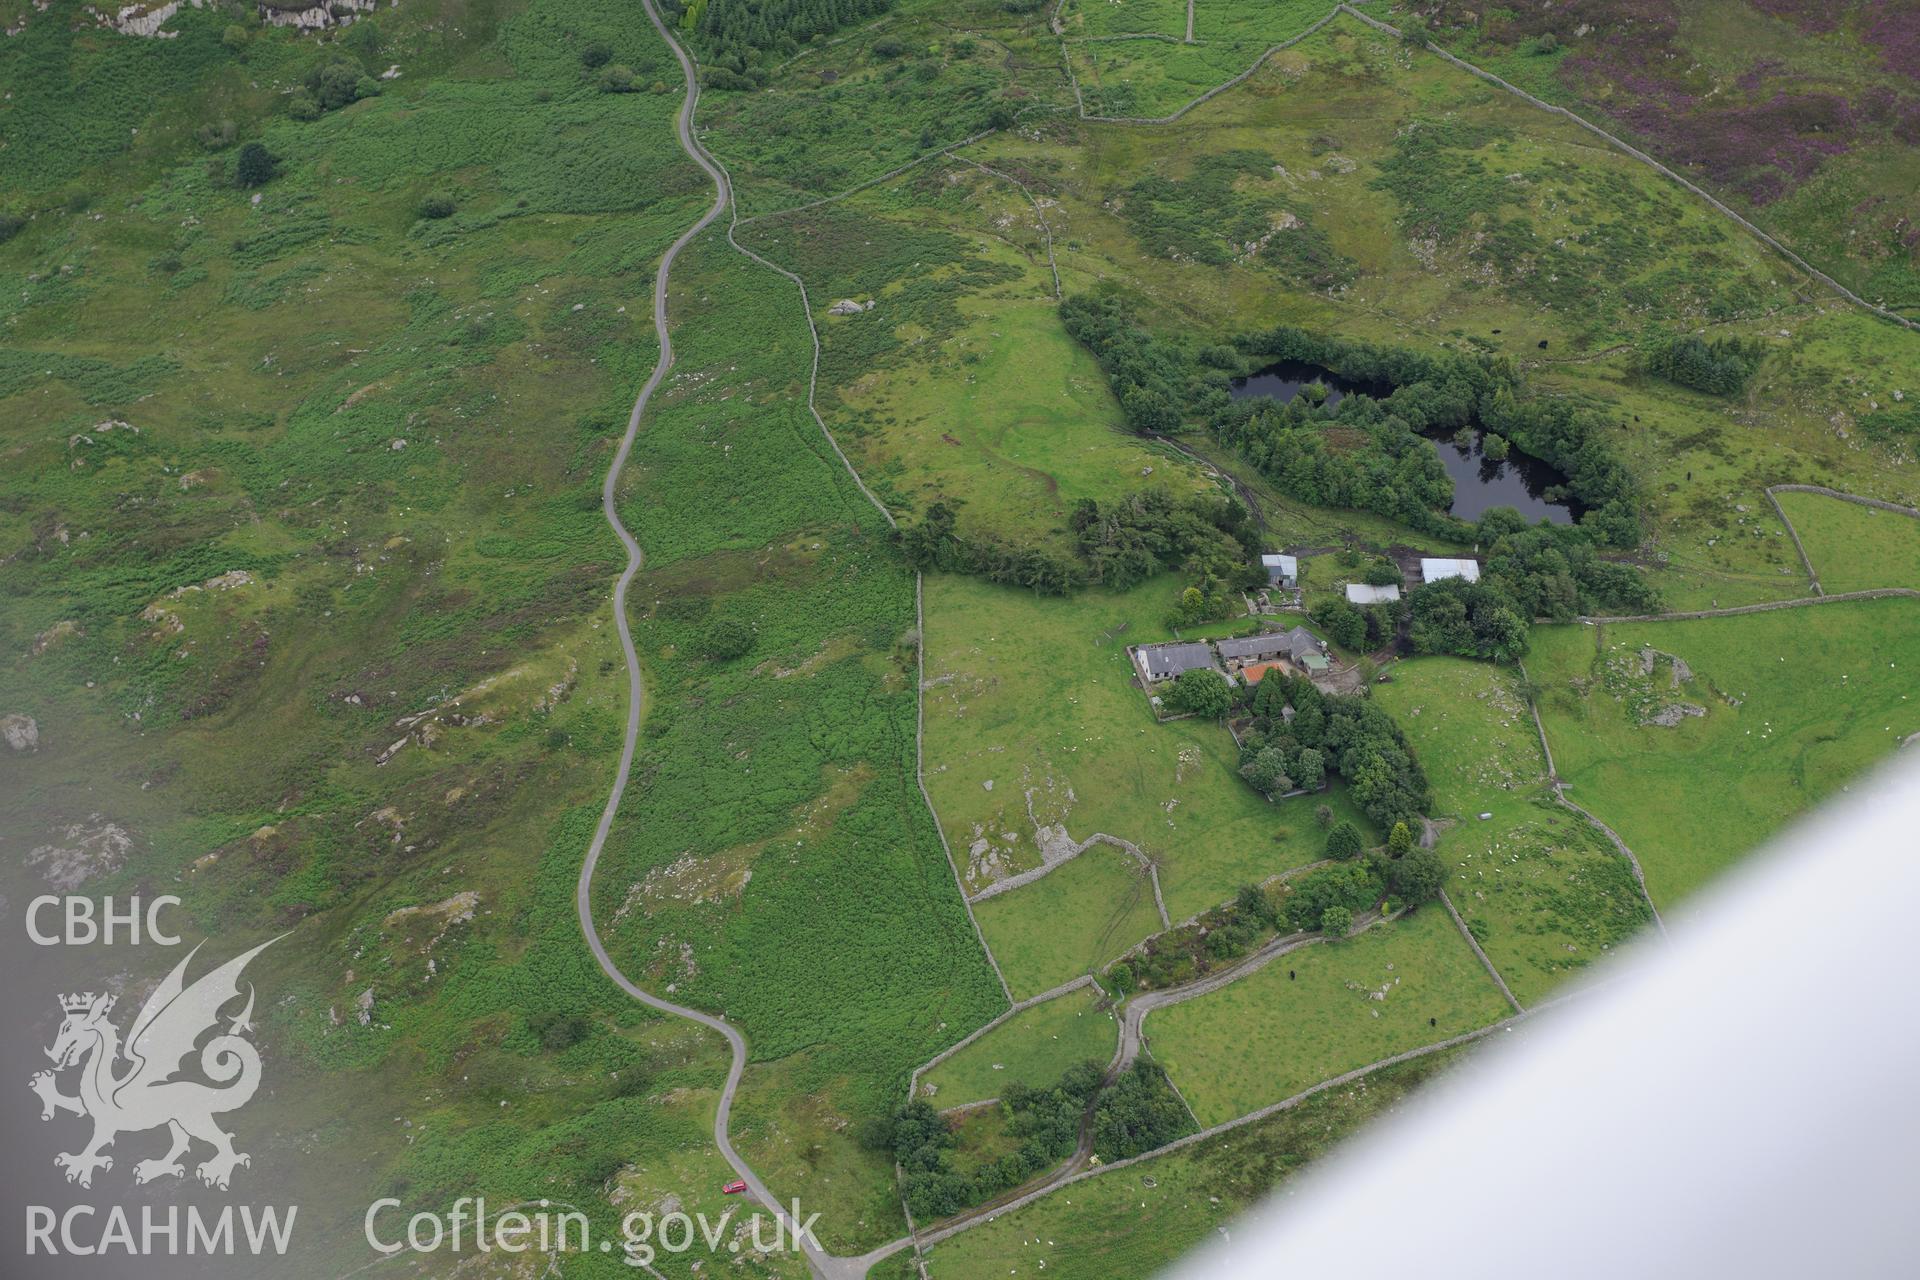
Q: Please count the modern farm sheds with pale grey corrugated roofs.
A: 3